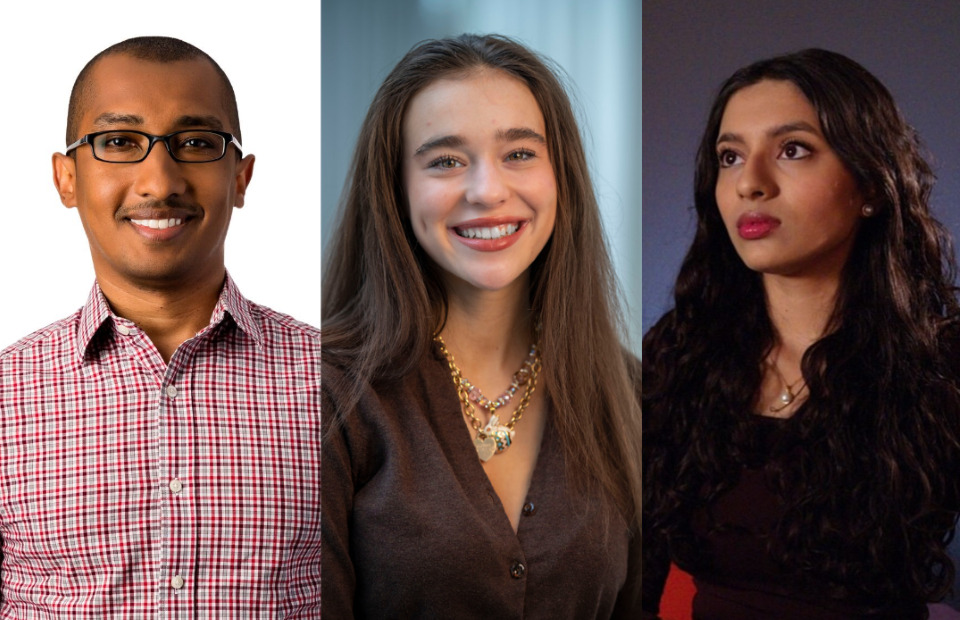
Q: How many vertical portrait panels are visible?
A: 3